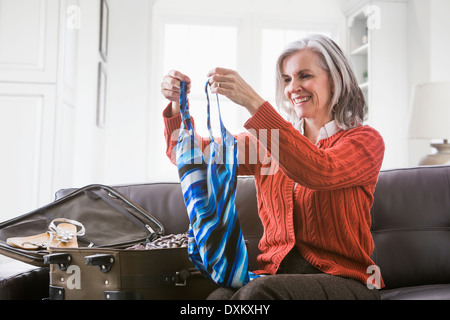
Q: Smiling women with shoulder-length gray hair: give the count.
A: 1